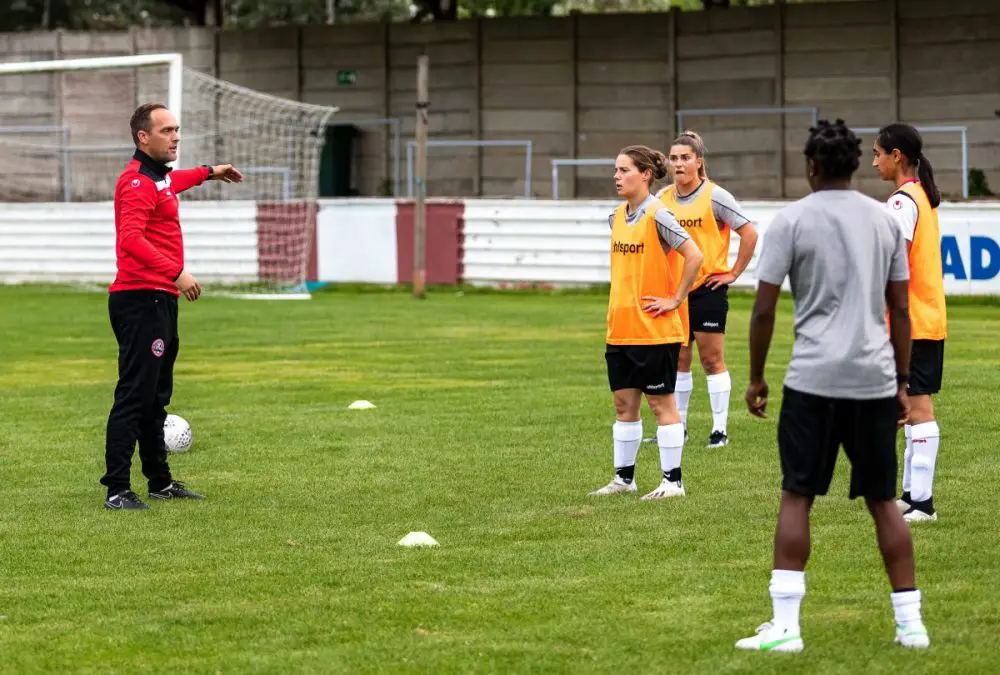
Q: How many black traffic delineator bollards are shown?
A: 0